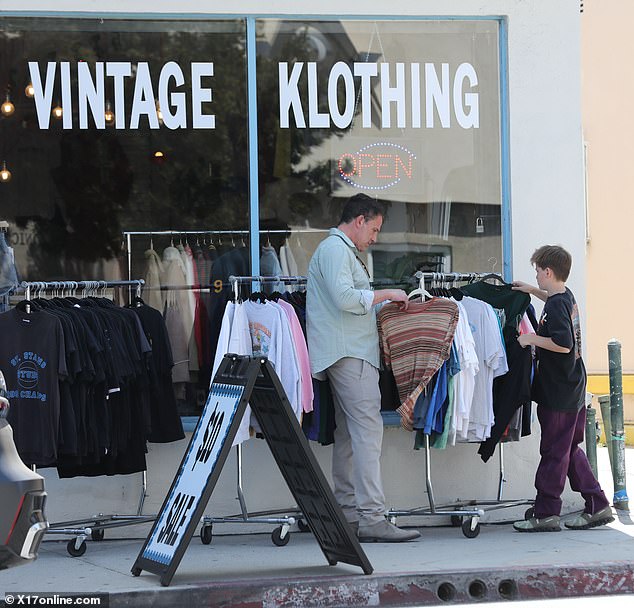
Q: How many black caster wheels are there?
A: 8